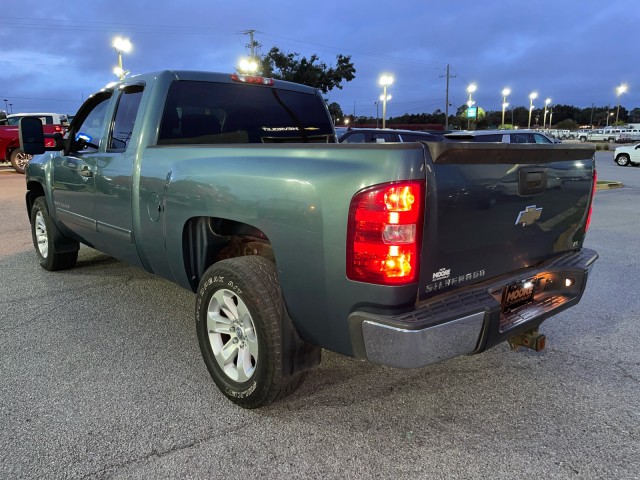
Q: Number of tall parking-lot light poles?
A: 8